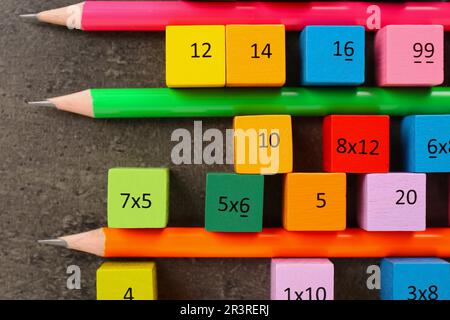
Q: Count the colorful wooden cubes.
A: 14